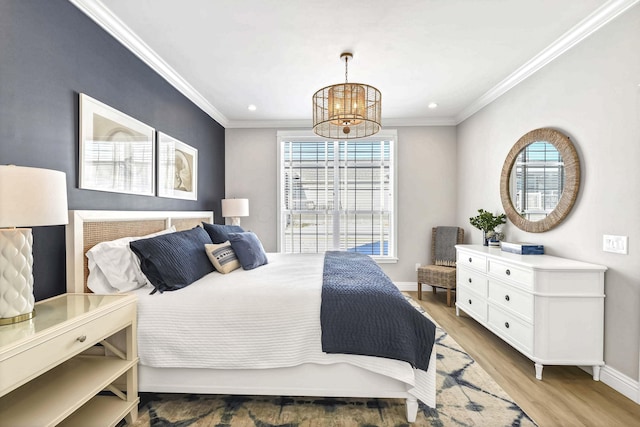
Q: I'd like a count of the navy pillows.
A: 3